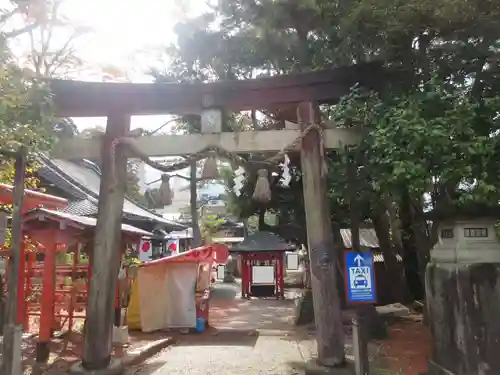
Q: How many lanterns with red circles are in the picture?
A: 2